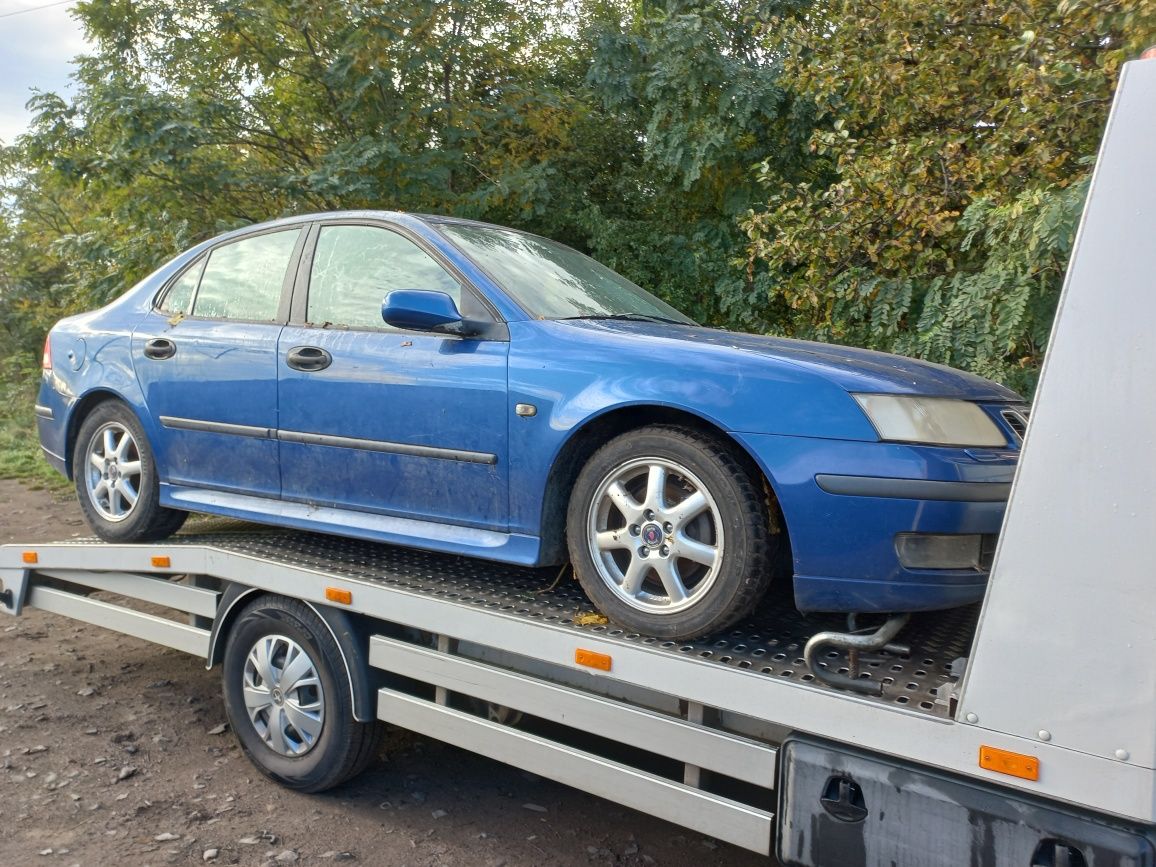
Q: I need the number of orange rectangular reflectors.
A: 5